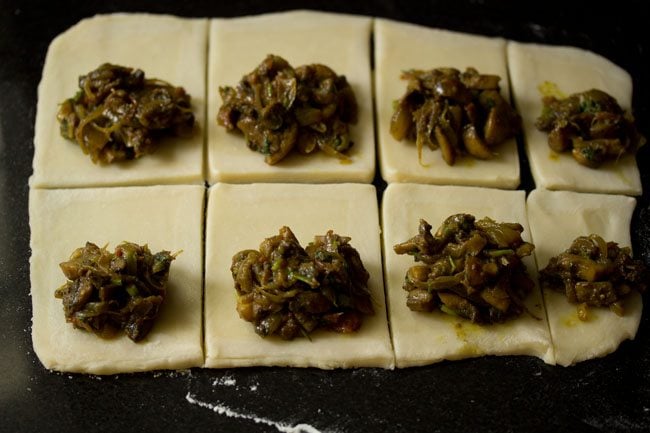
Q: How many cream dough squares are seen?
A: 8